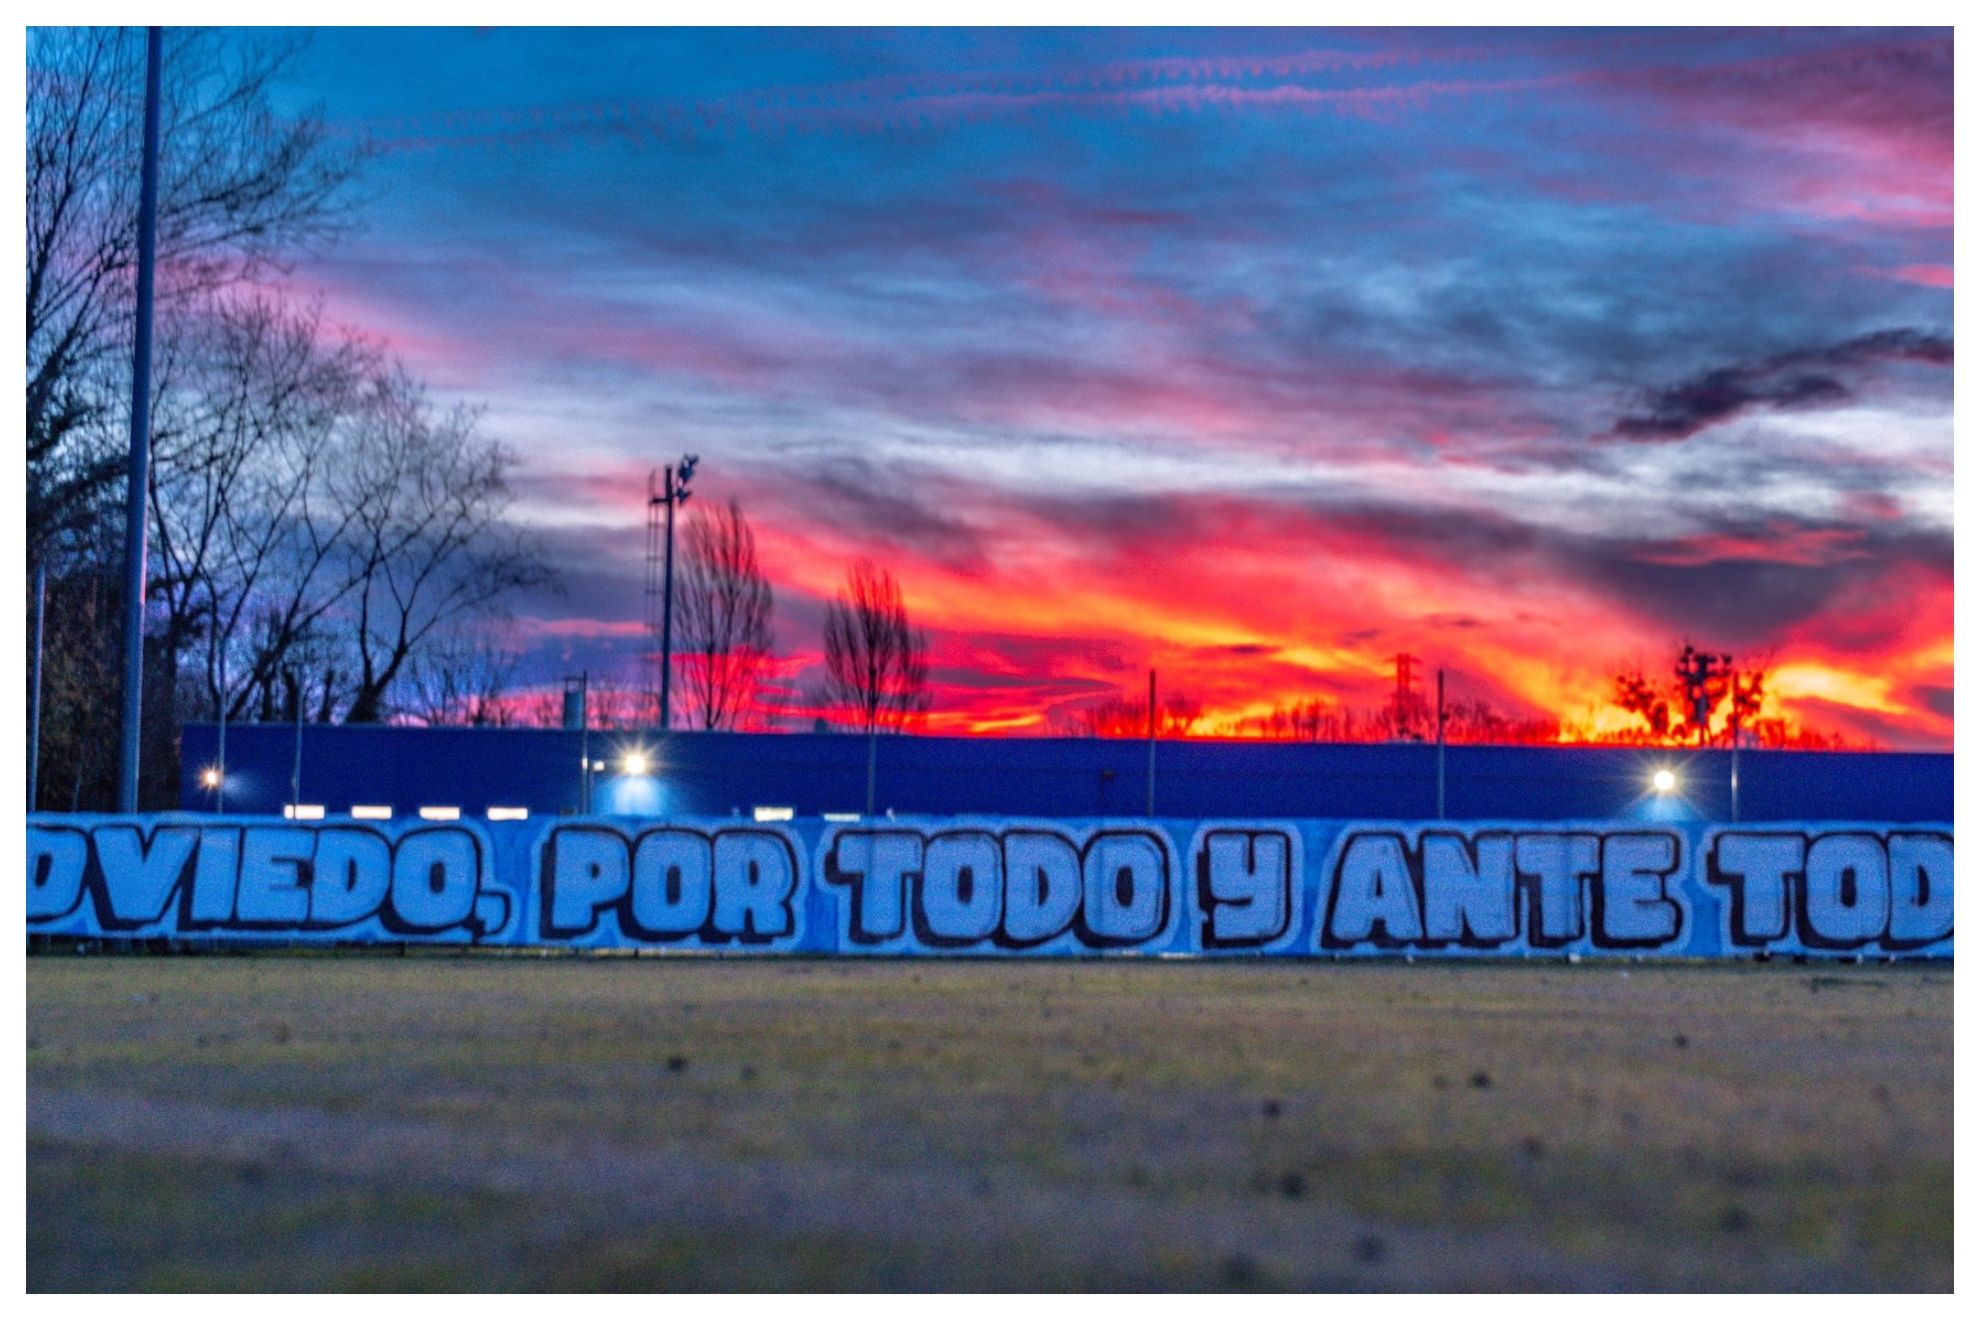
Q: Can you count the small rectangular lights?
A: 6